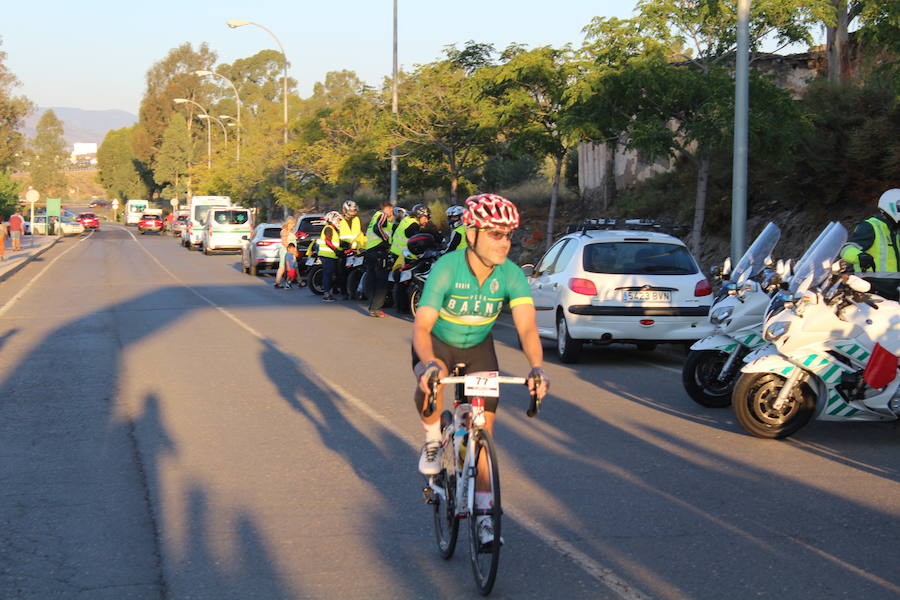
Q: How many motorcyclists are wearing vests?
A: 6